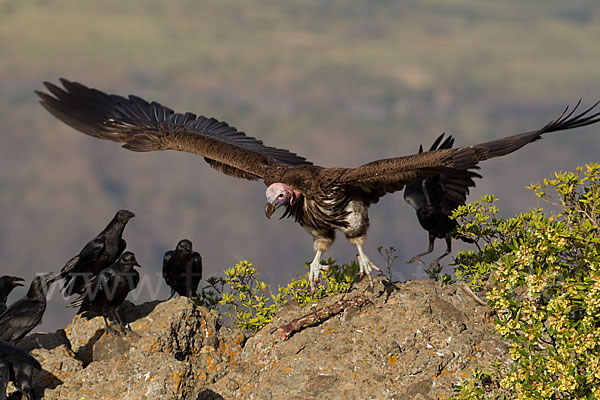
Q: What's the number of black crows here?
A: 7